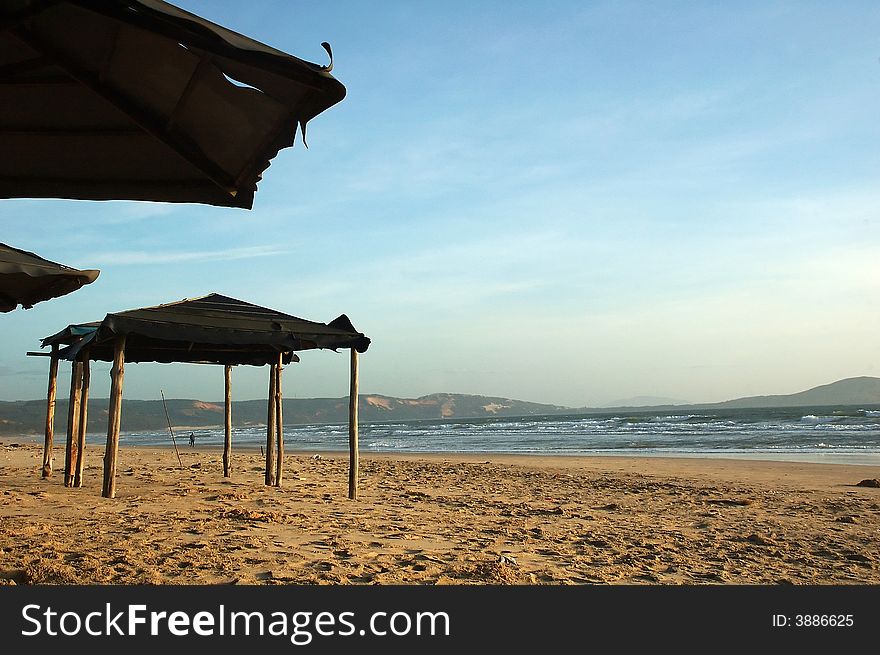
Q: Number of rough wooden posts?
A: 8